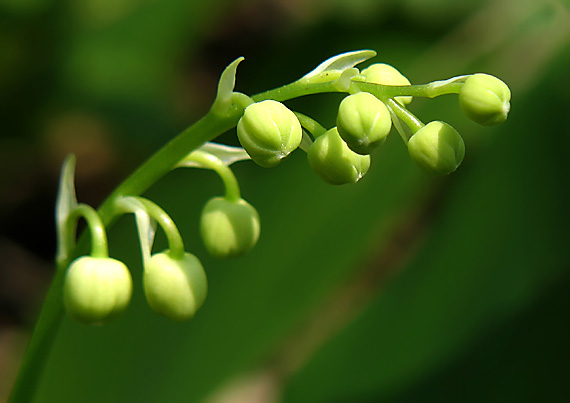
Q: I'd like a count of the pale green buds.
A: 9